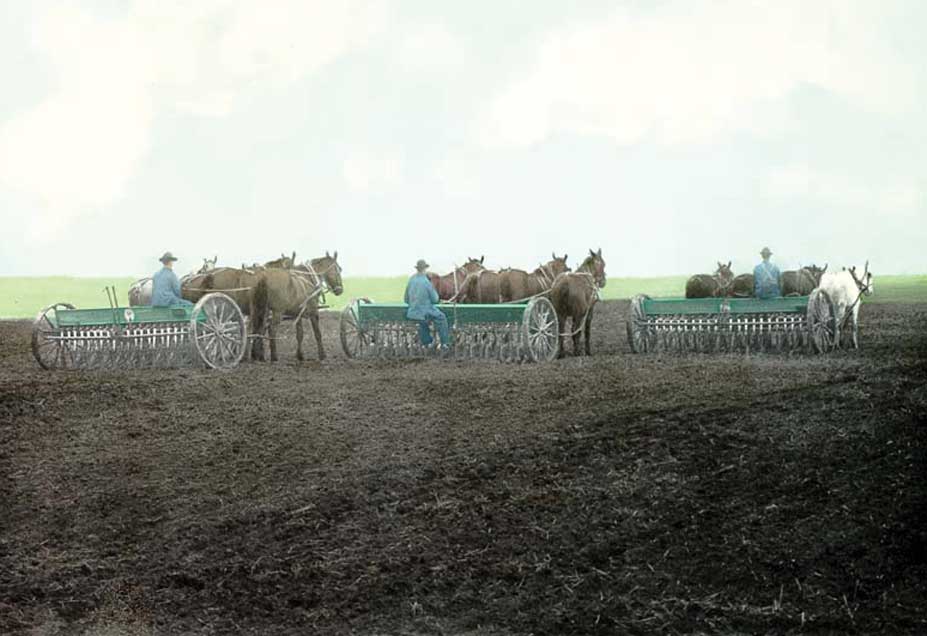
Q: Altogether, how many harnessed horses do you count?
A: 12